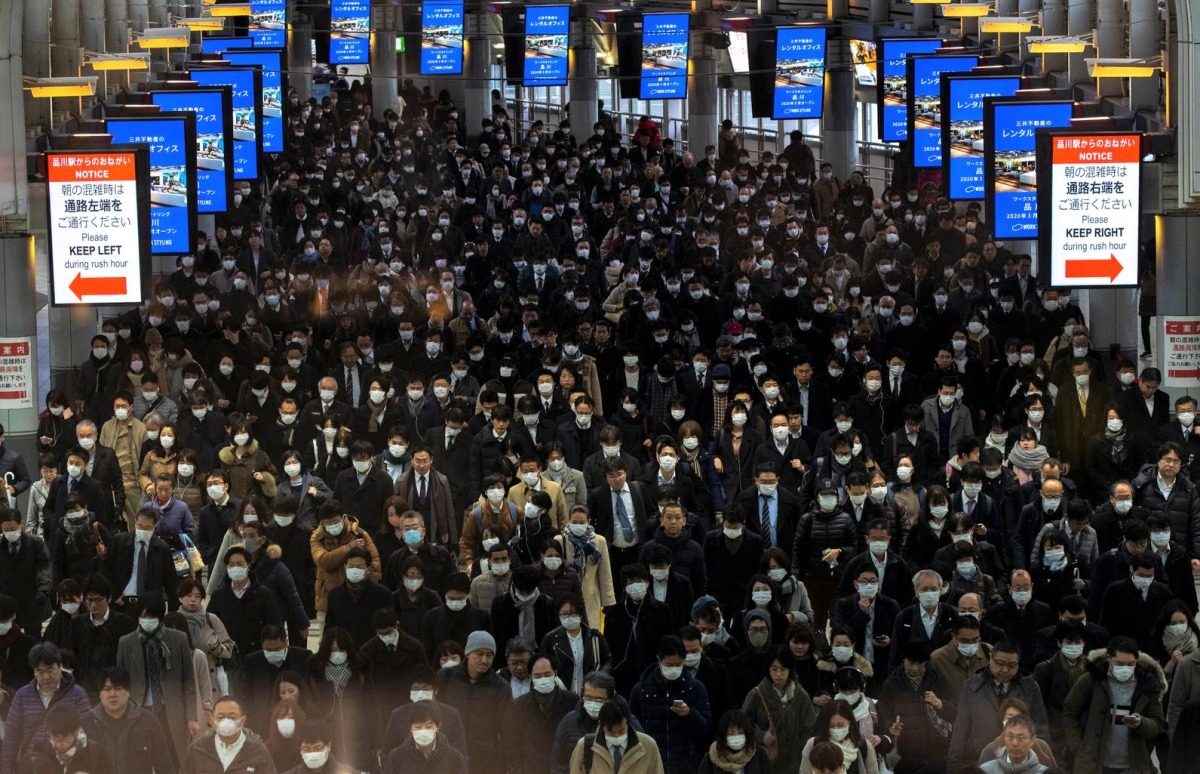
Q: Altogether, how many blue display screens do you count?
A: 15